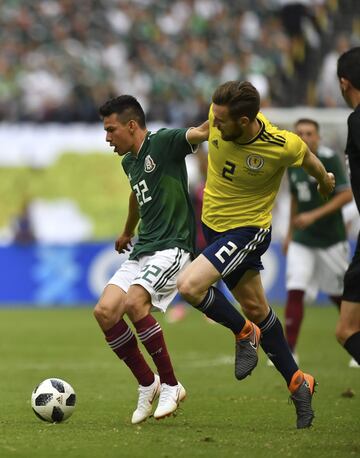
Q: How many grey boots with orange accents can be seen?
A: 2